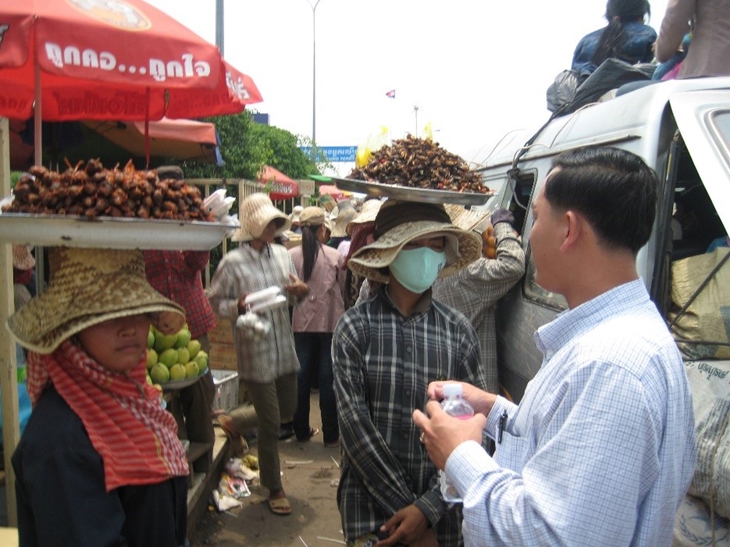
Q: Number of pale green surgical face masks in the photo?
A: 1